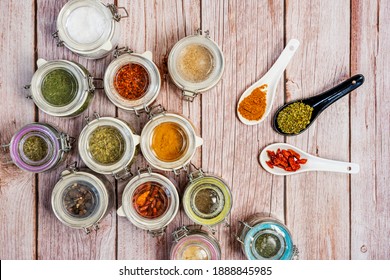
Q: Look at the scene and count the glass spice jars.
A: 12